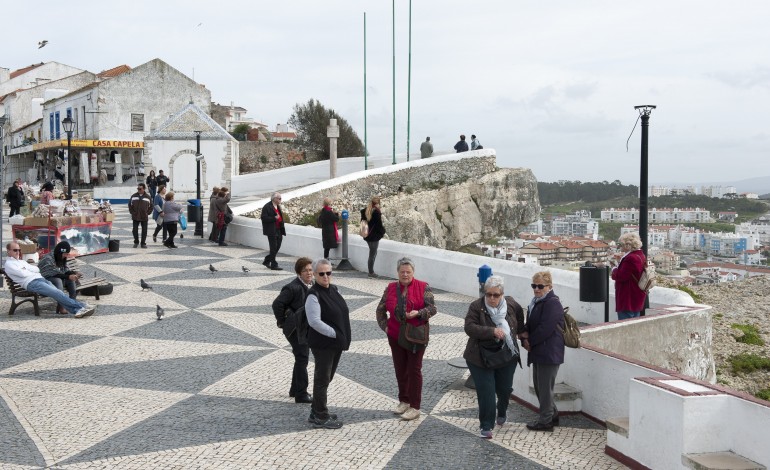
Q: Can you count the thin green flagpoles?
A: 3